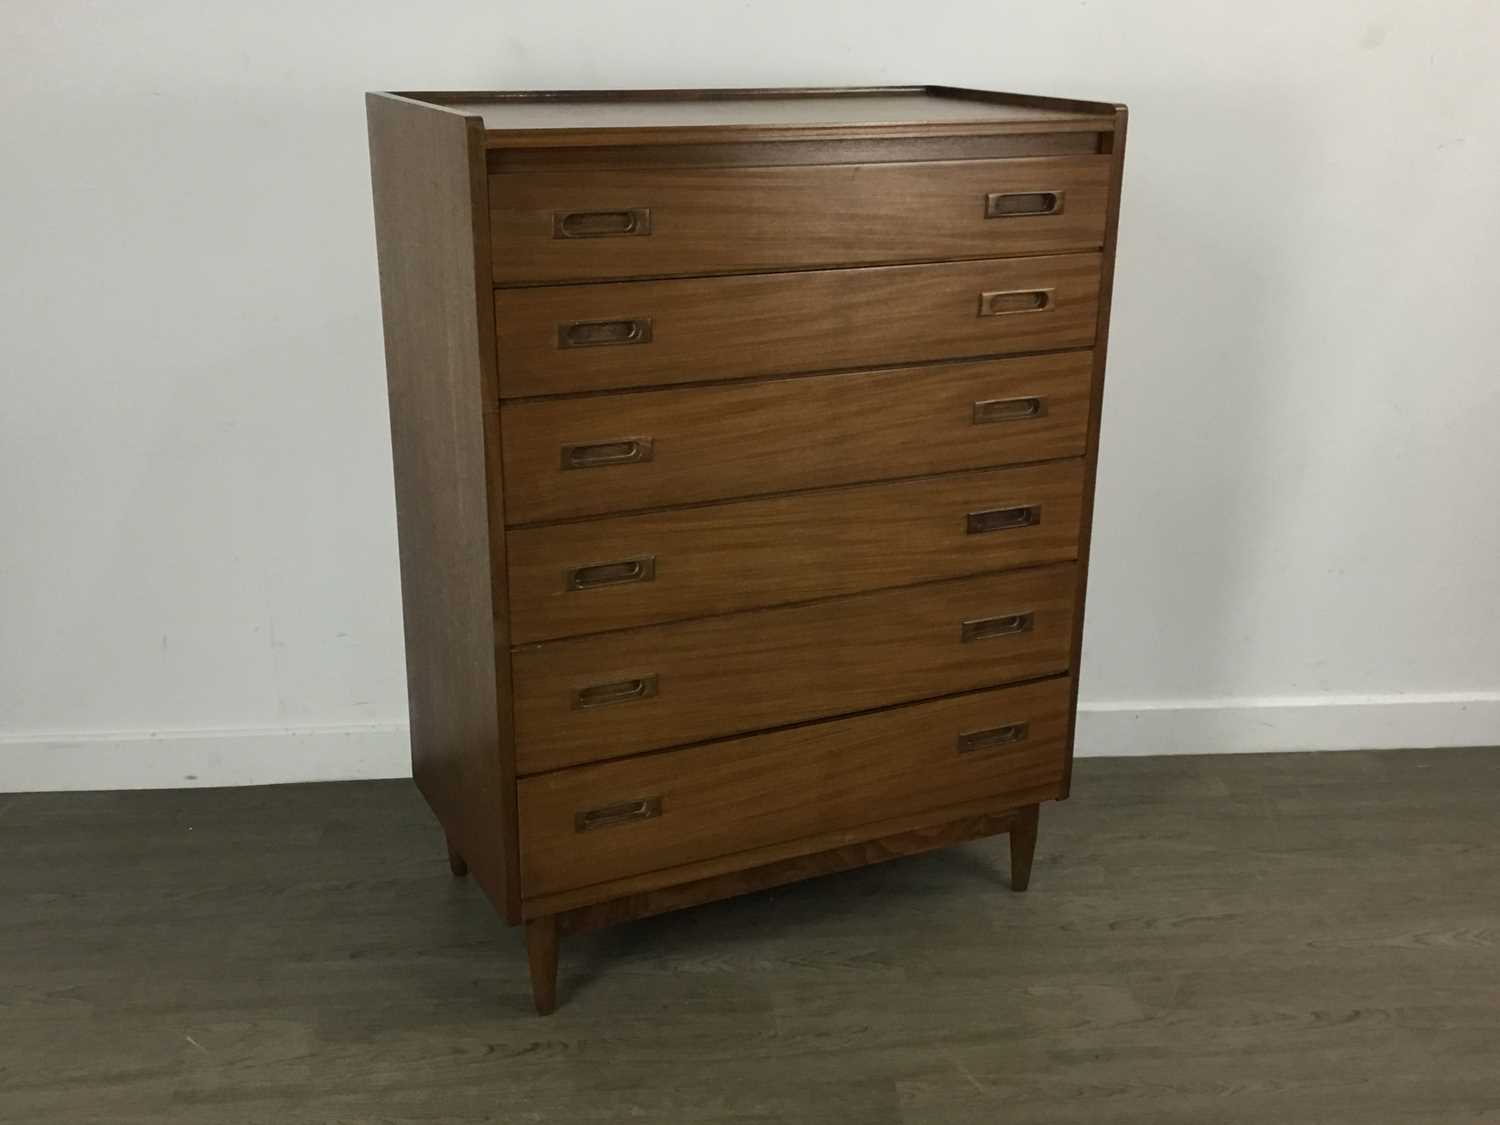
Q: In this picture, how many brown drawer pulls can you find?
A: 12